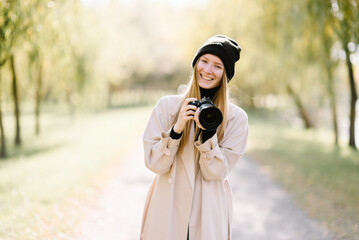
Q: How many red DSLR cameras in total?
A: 0